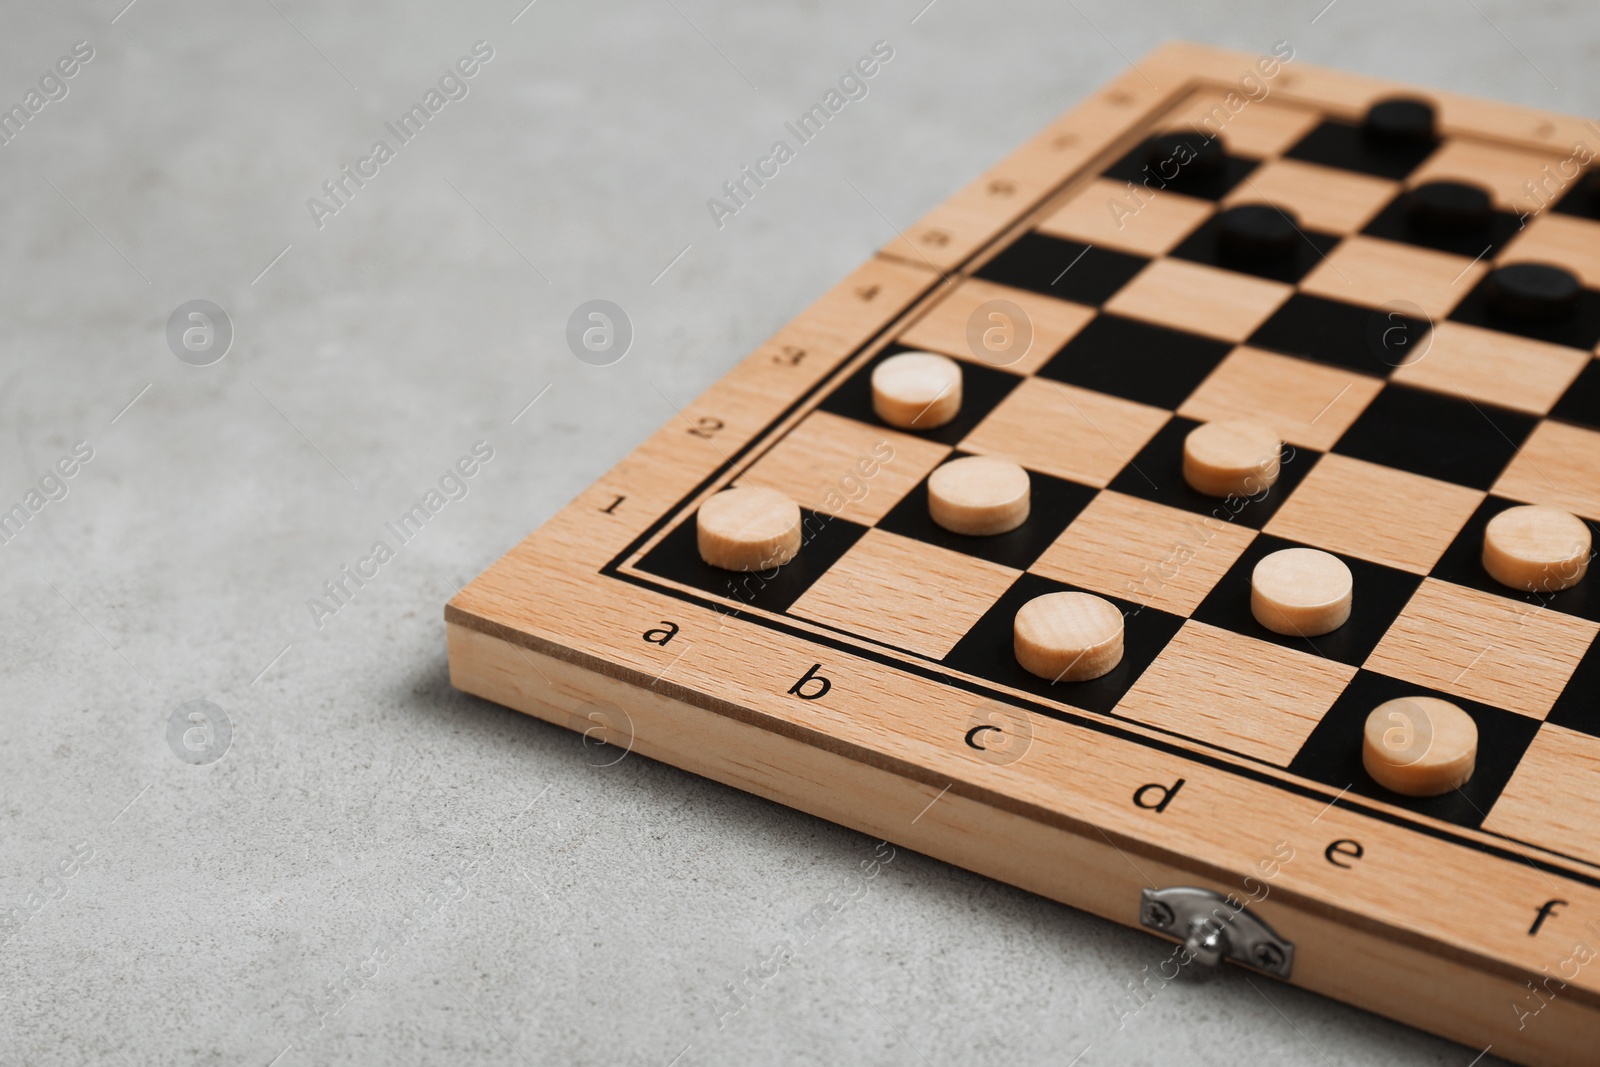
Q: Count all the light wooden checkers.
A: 8